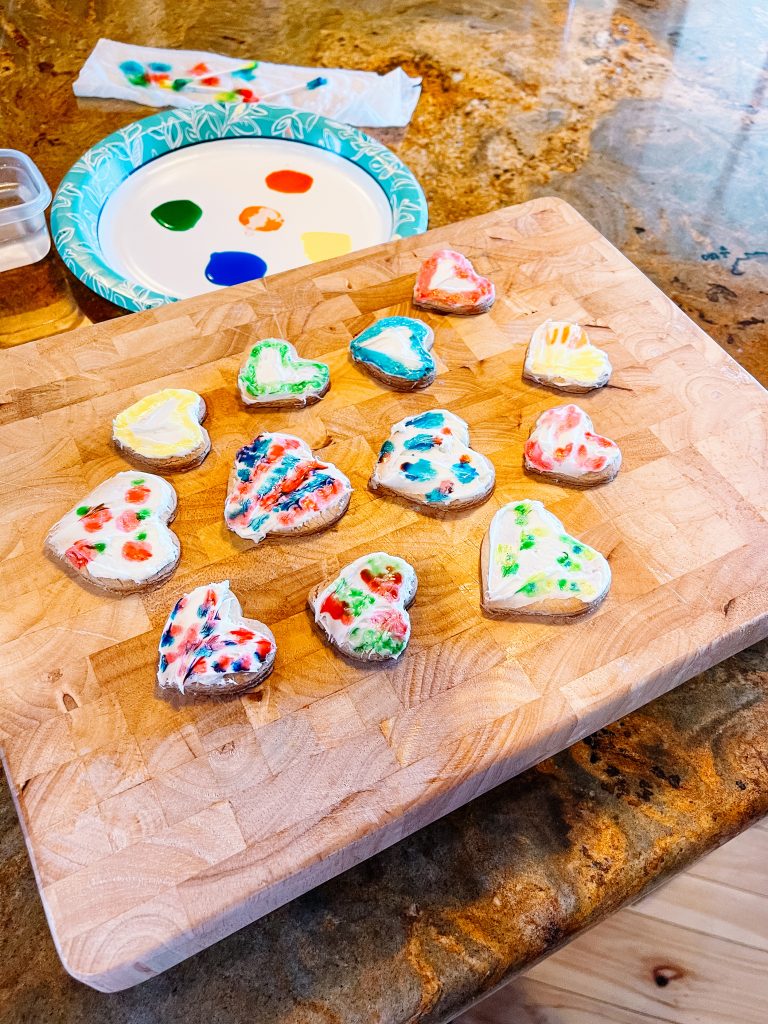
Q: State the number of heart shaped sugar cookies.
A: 12